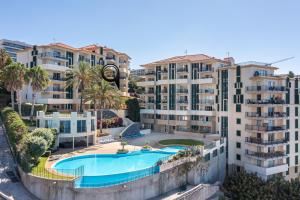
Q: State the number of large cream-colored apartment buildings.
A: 3